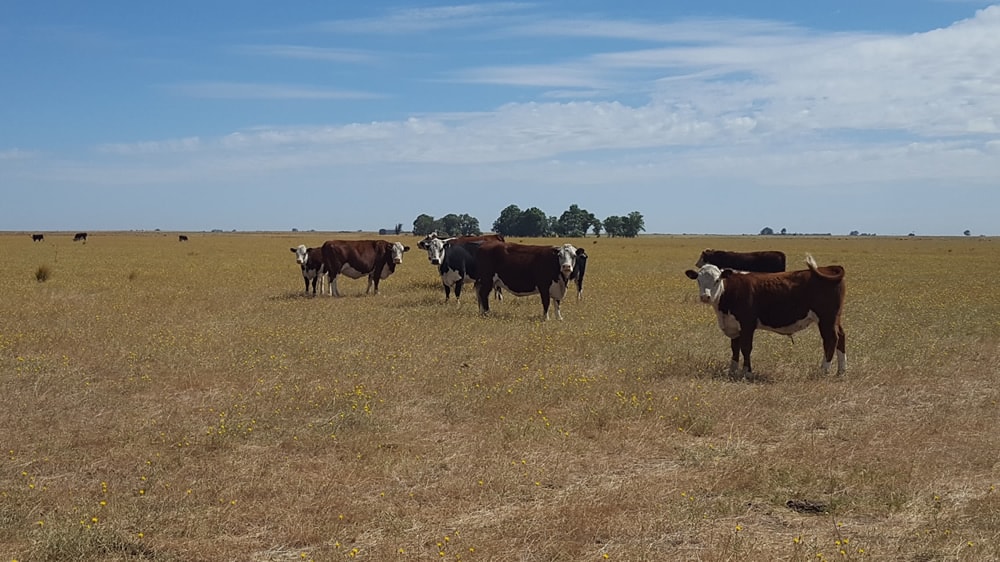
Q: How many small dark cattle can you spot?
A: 3